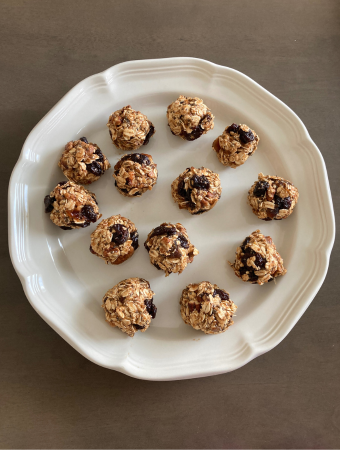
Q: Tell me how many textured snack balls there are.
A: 13